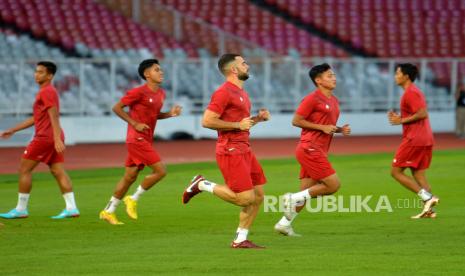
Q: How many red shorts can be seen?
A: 5